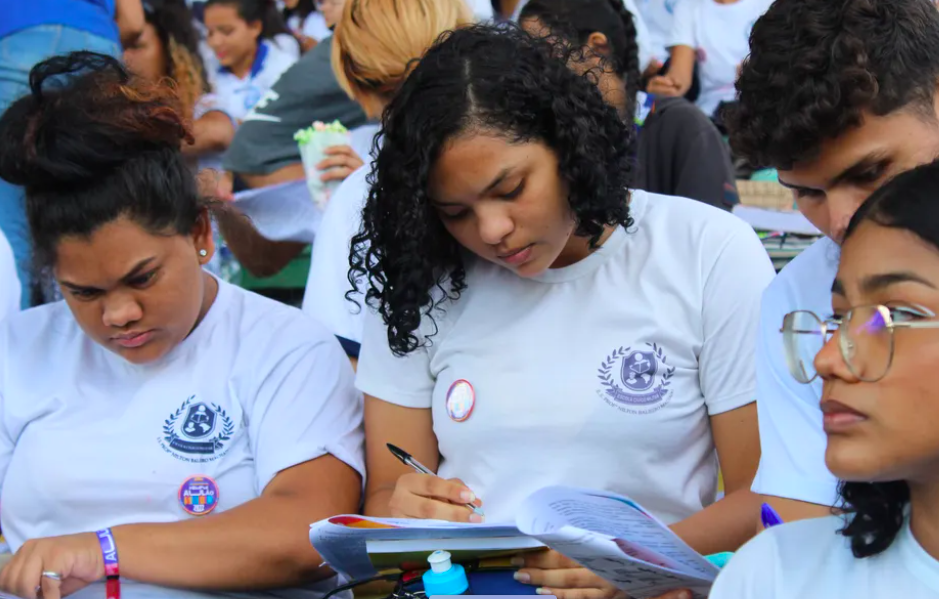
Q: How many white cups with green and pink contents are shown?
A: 1